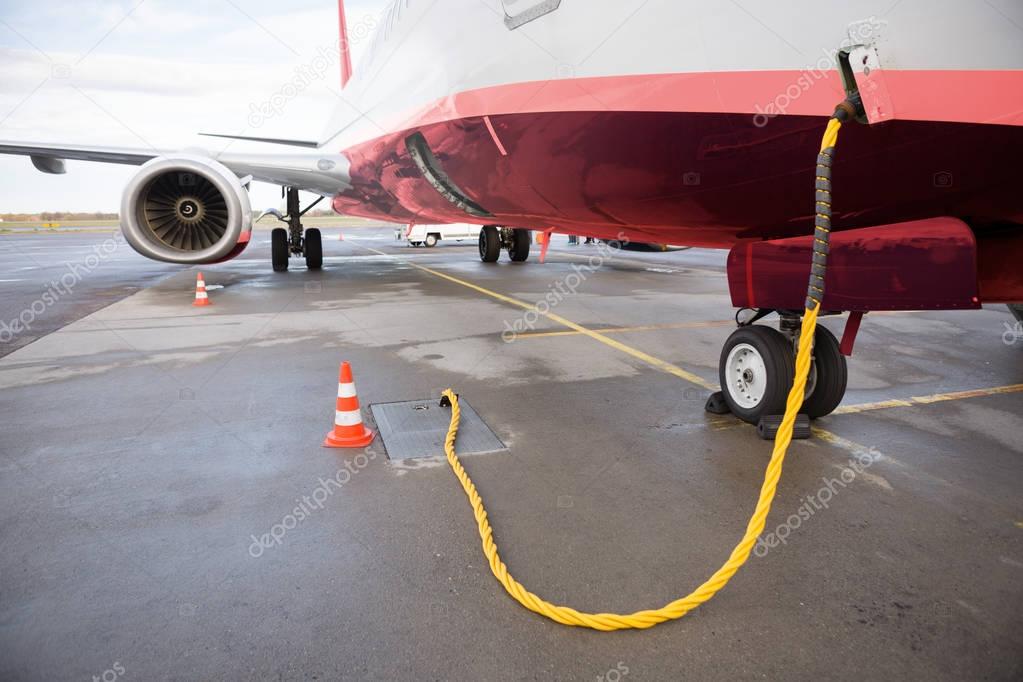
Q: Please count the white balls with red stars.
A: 0